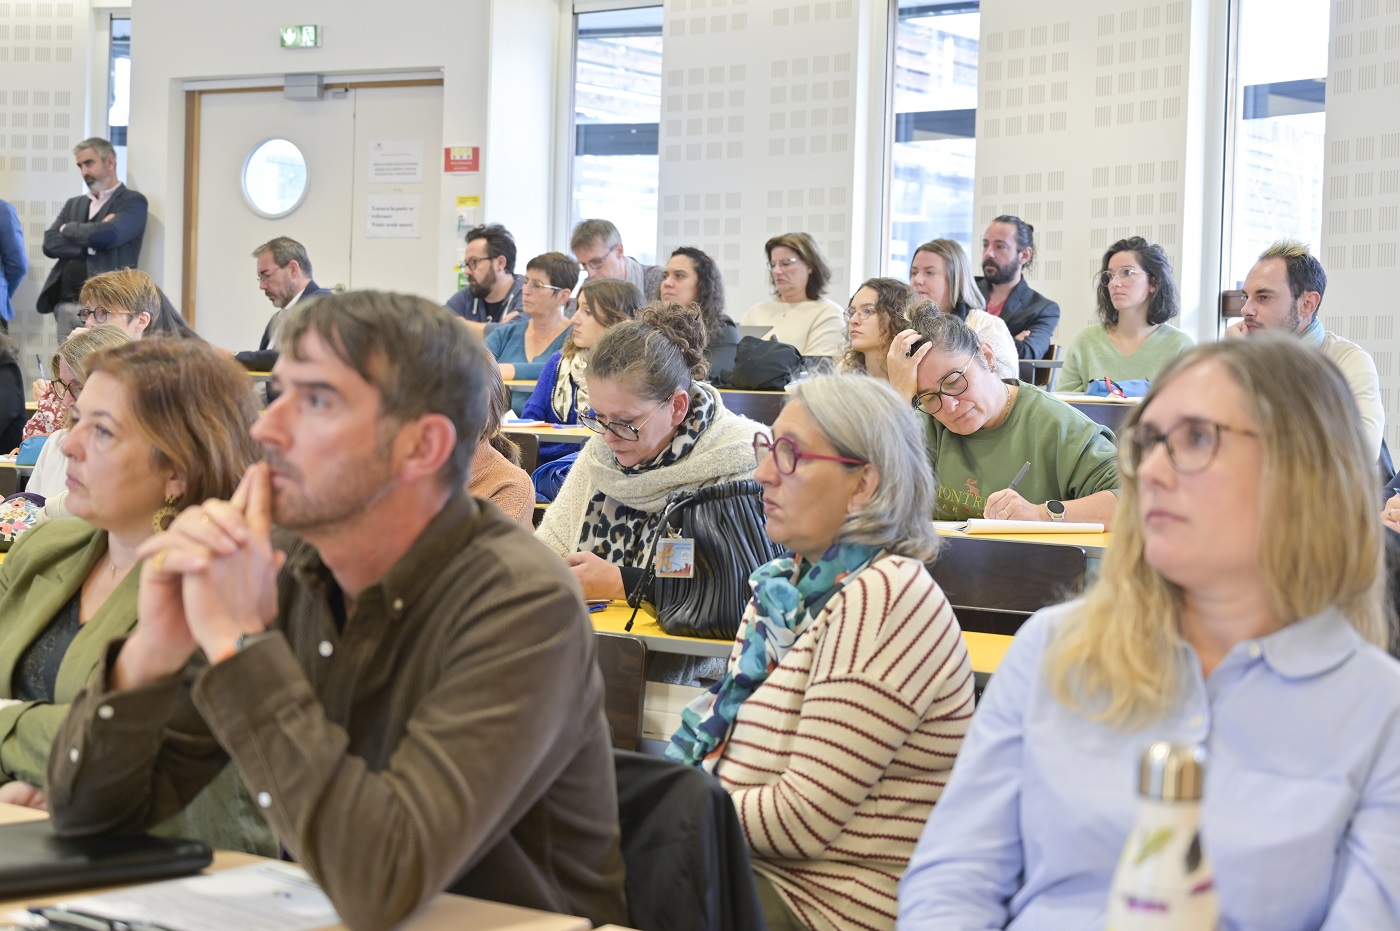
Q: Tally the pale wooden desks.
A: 2